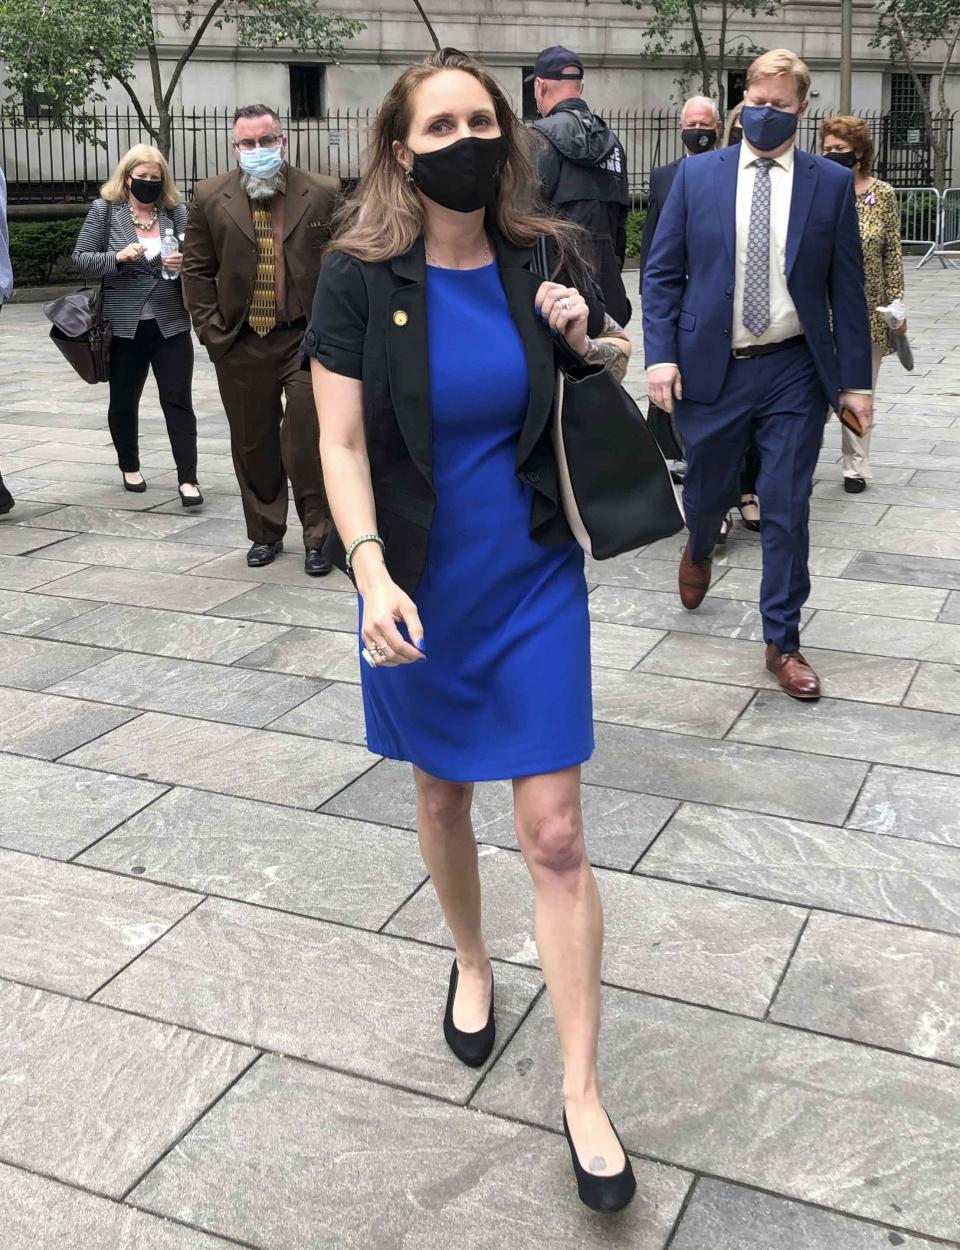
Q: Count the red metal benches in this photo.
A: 0